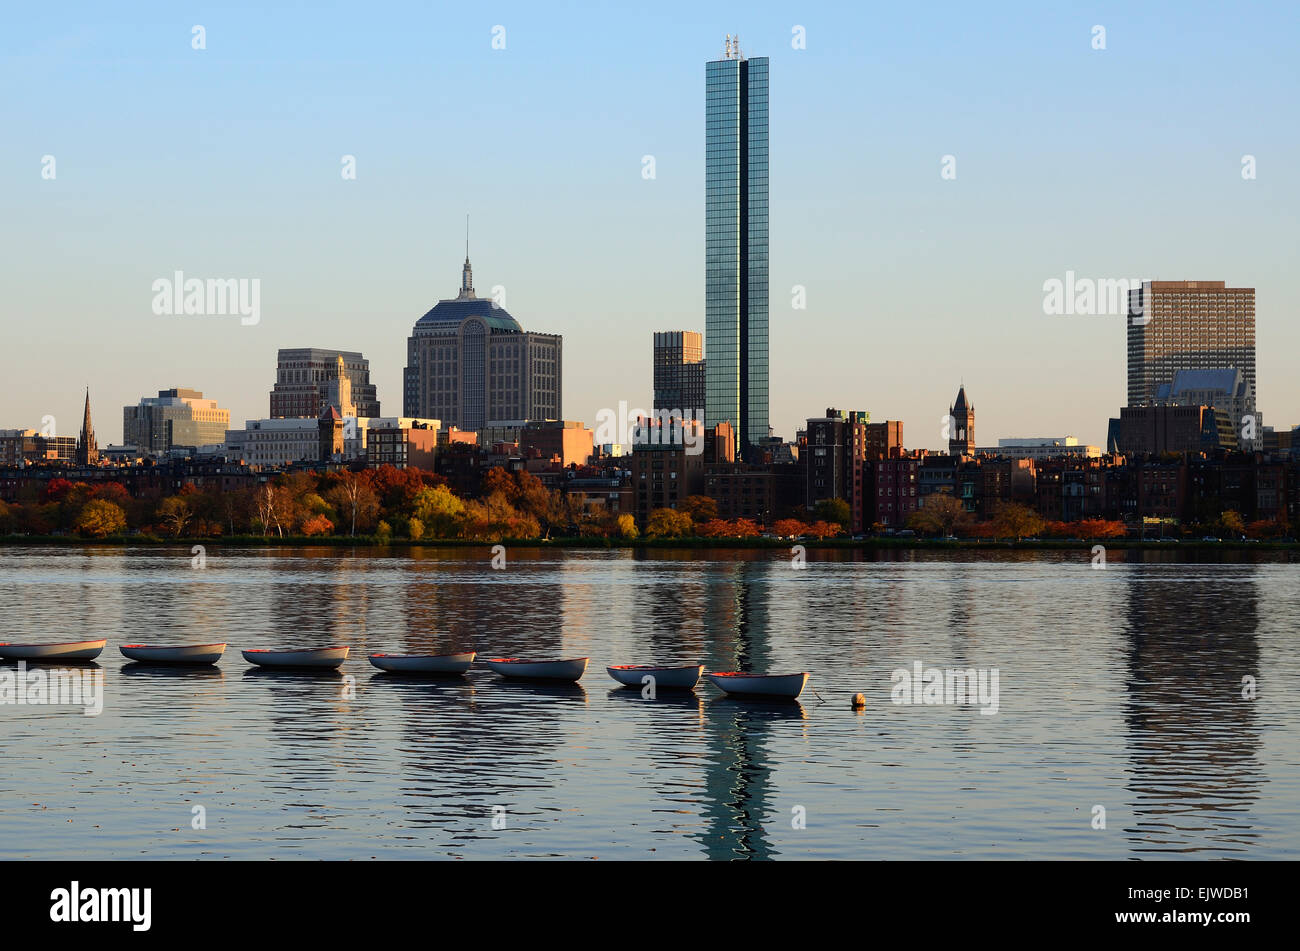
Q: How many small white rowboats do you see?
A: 7